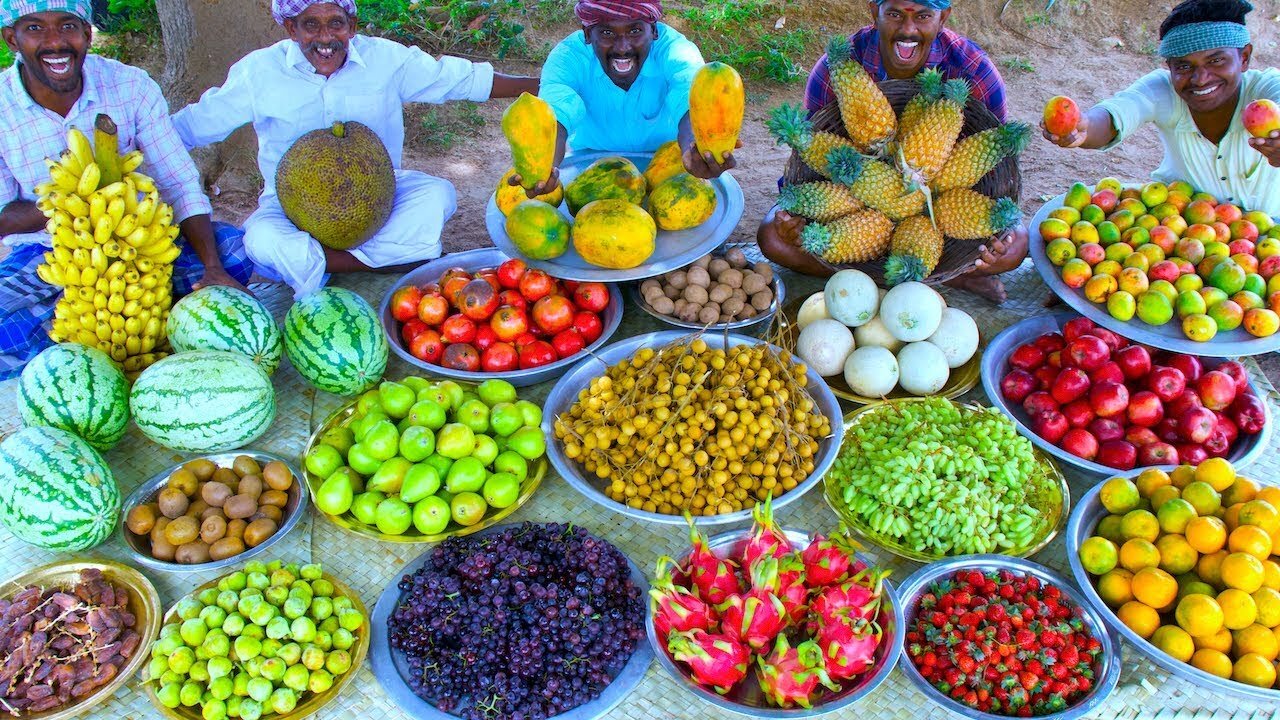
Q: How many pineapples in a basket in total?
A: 10